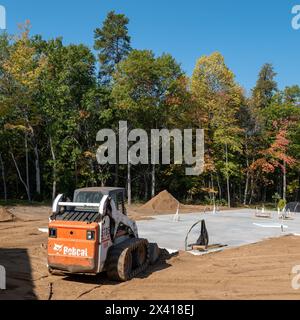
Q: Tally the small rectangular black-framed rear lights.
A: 2